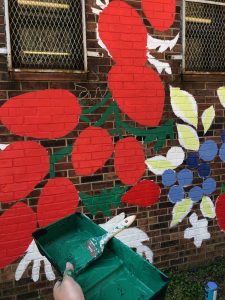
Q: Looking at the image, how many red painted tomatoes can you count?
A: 11